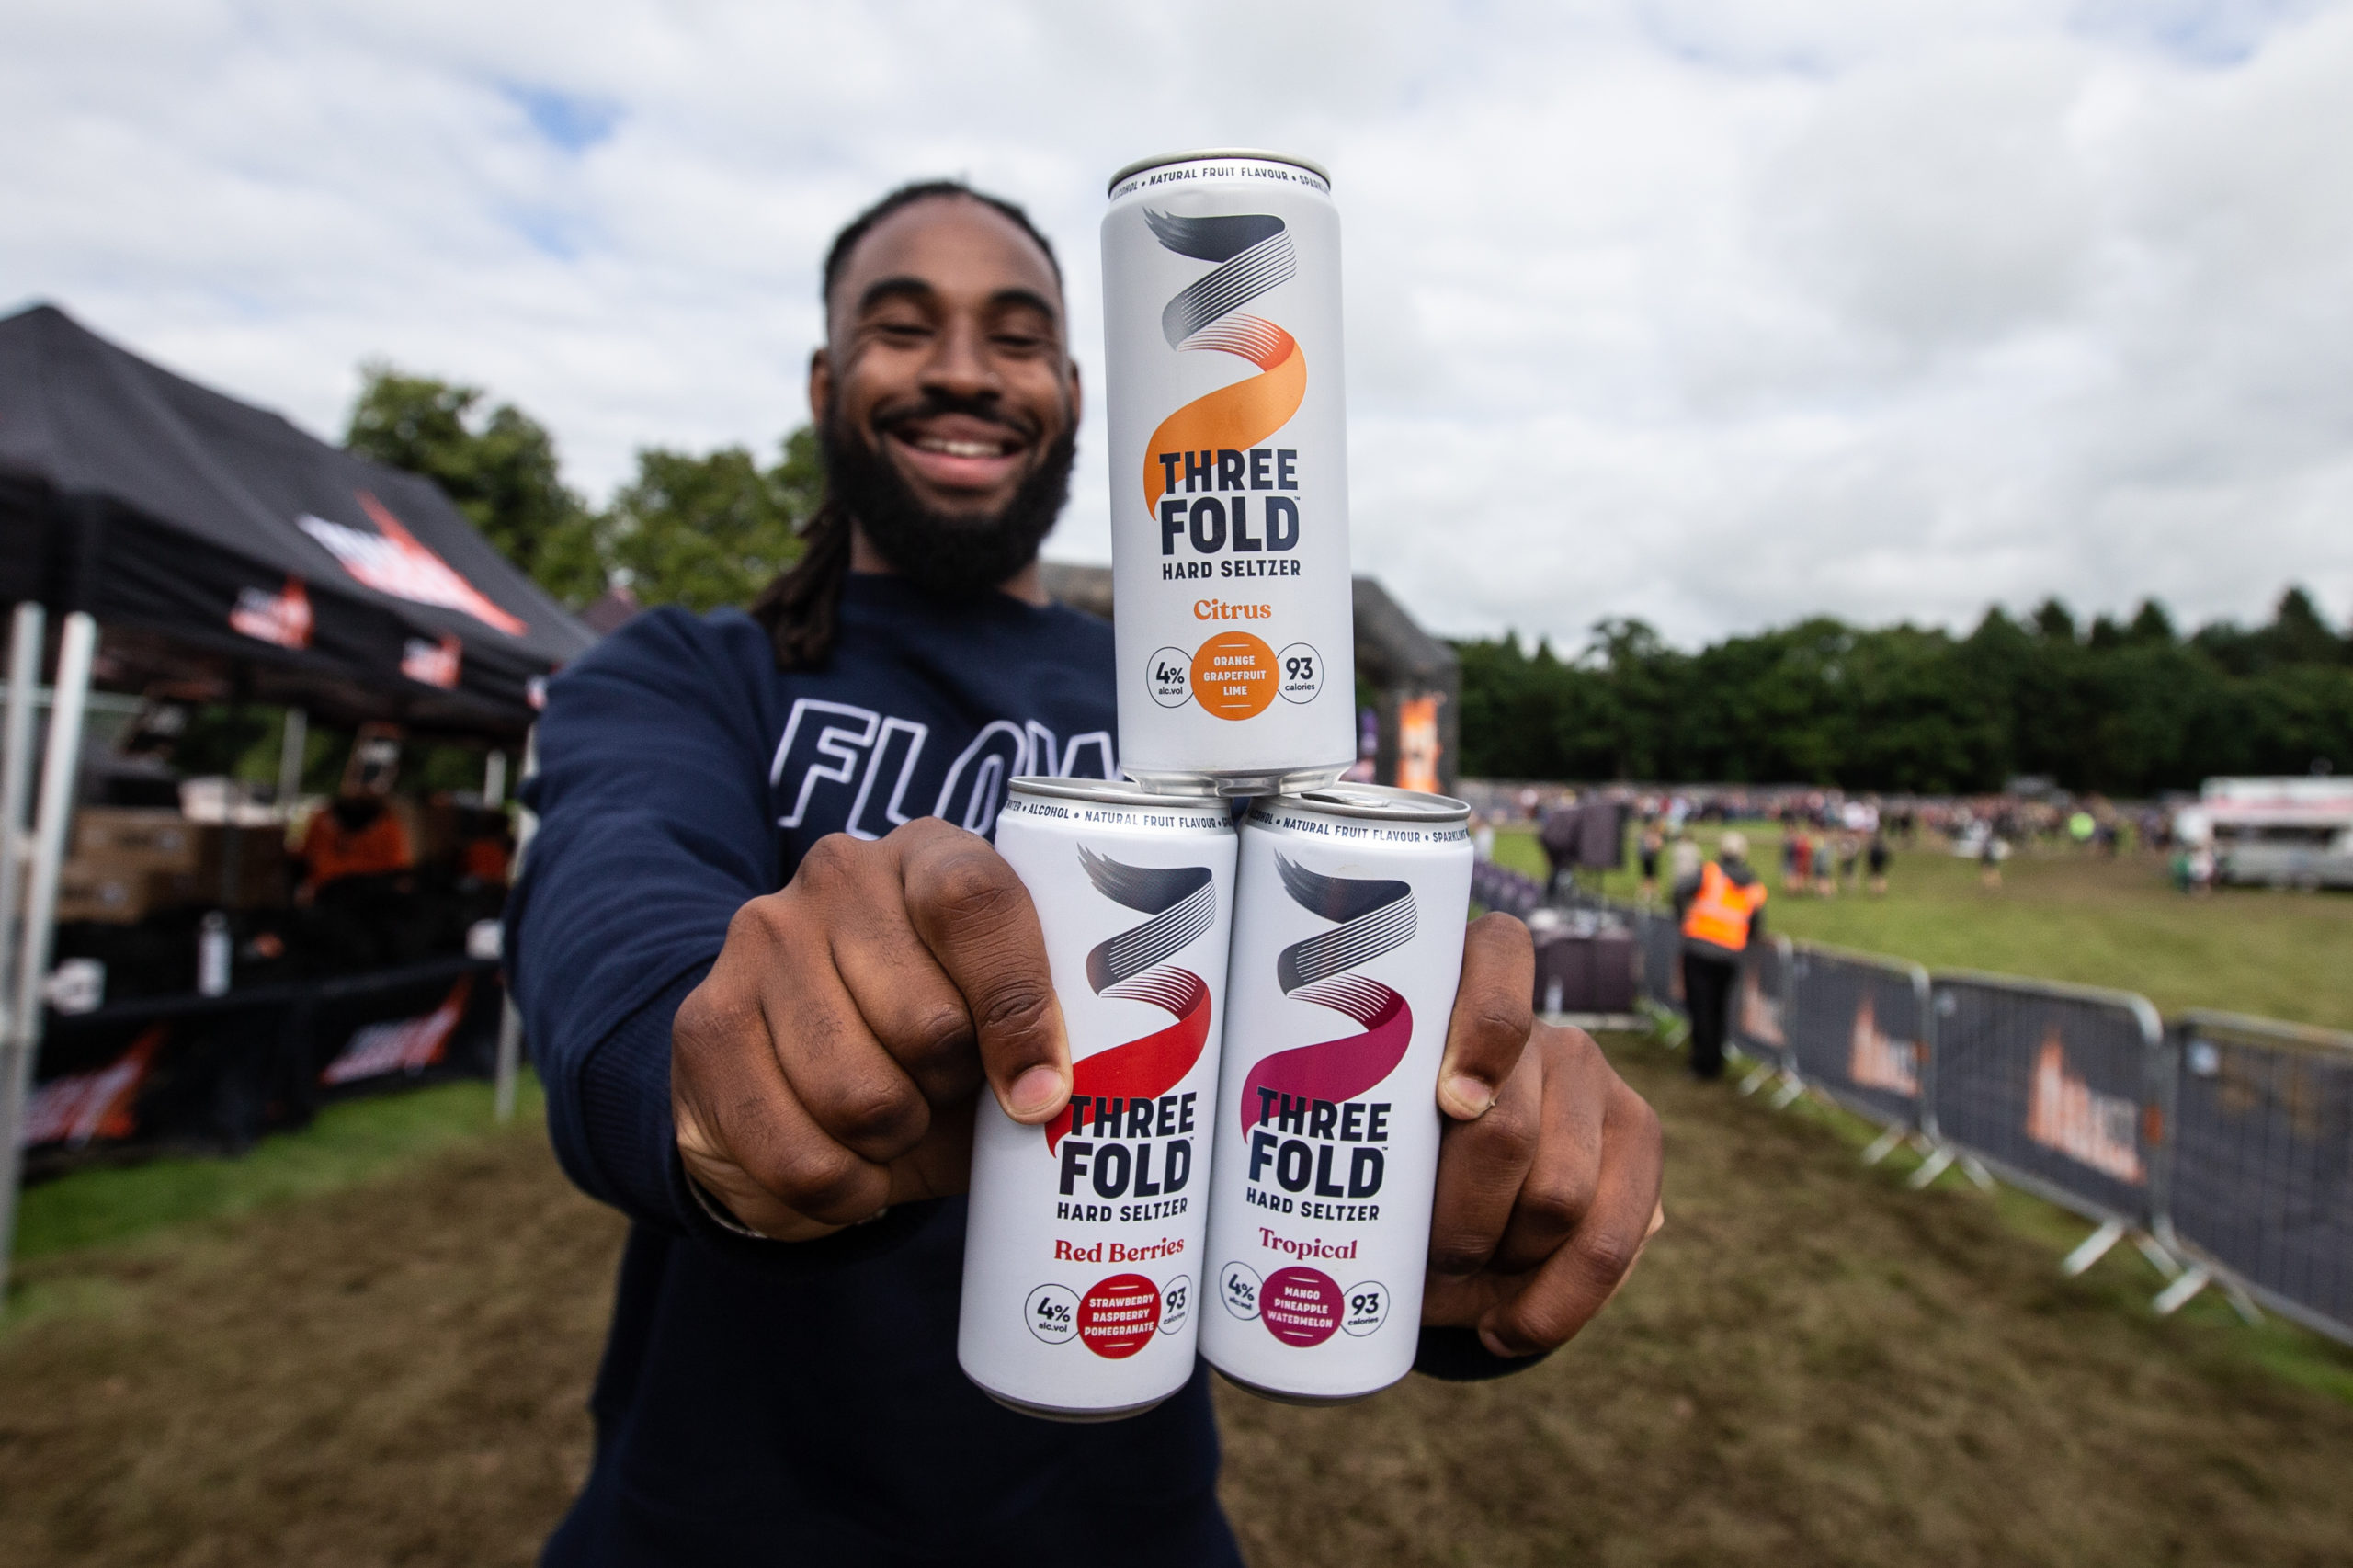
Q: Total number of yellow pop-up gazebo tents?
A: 0